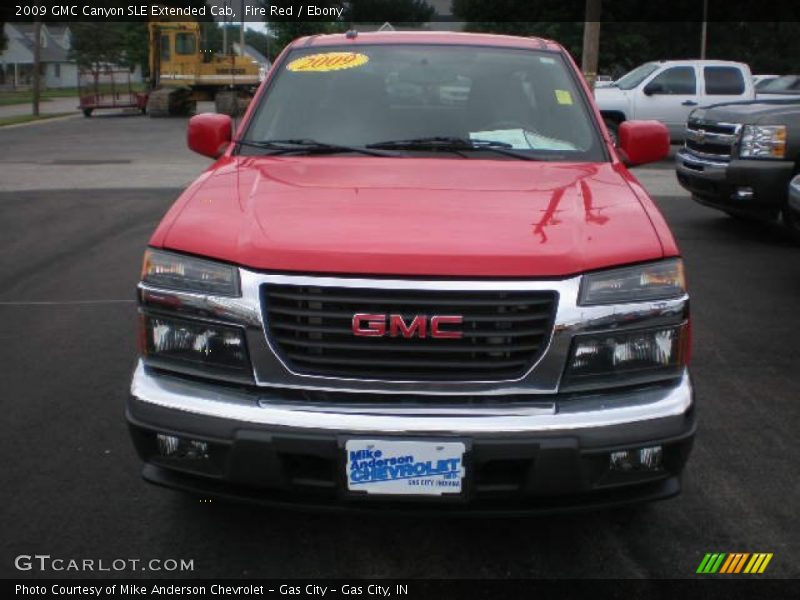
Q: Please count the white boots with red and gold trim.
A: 0